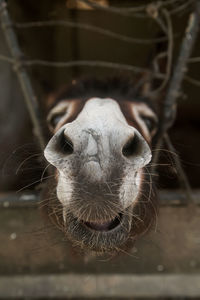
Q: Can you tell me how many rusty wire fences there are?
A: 1